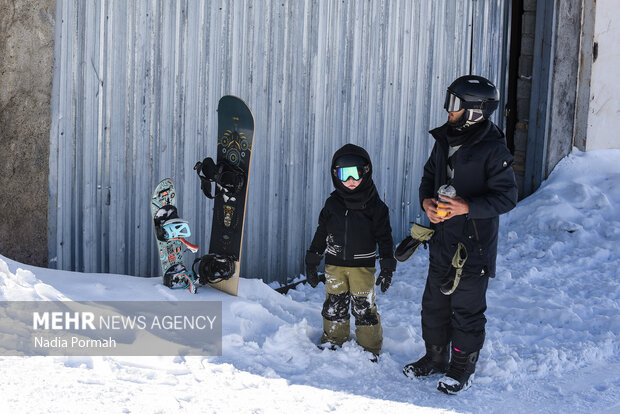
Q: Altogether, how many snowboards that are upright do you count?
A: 2